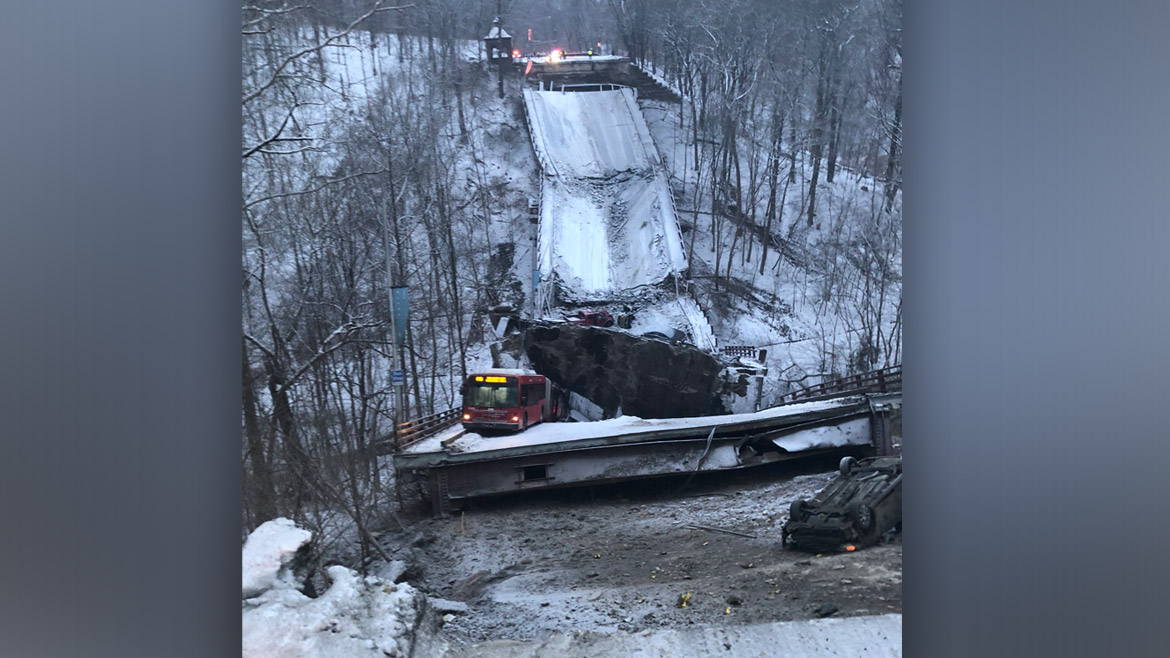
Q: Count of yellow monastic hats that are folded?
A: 0